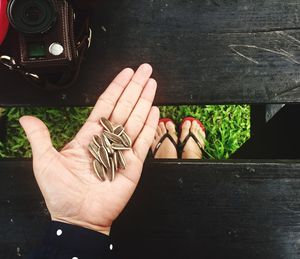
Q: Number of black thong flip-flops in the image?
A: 2